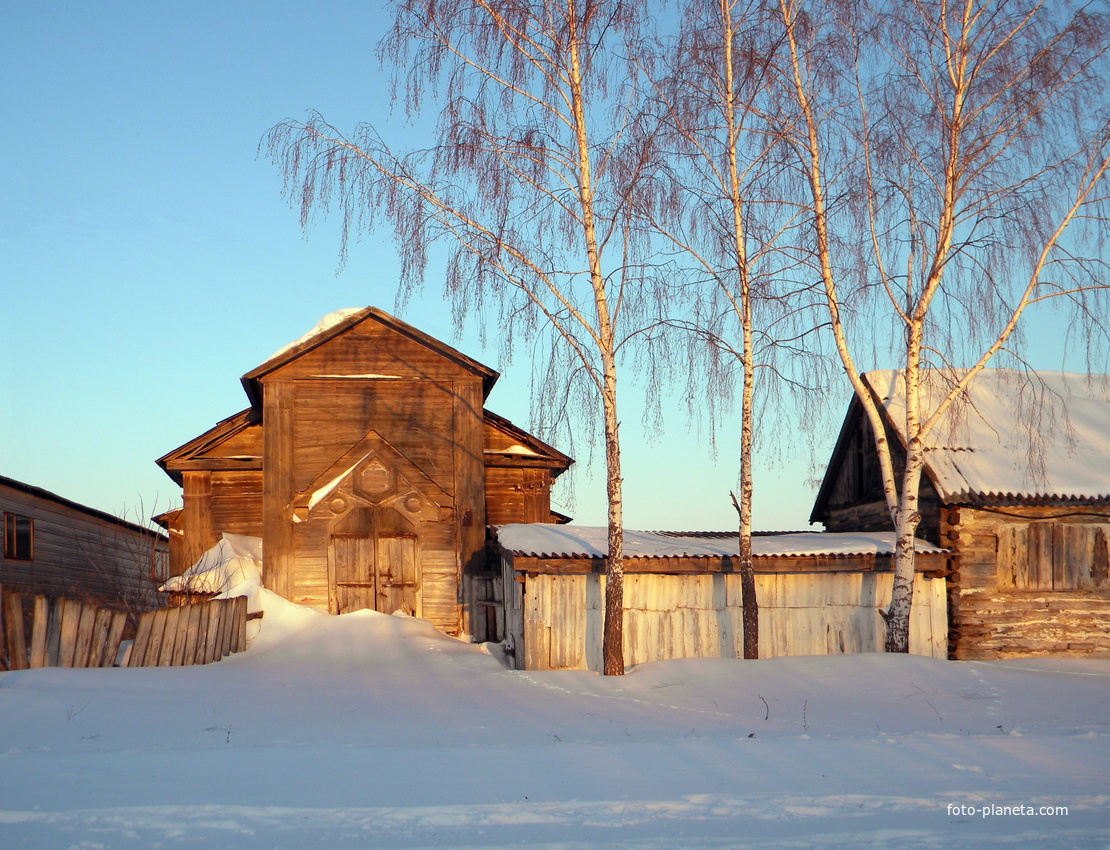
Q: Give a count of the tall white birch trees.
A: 3